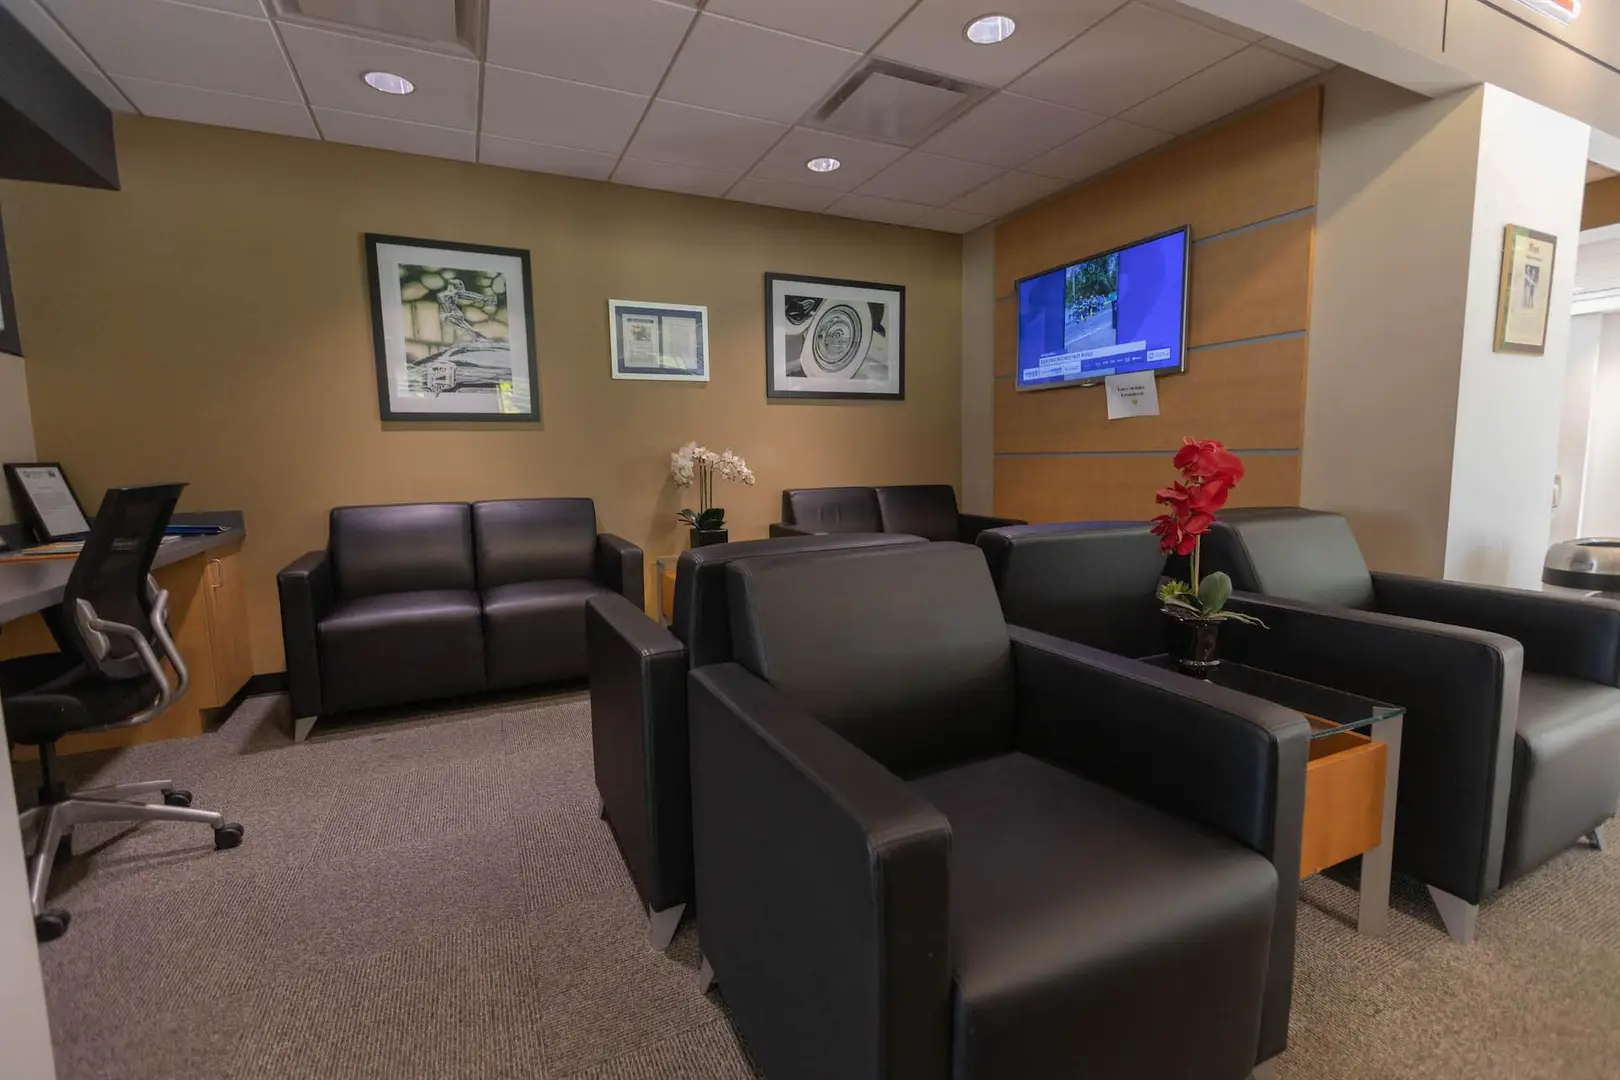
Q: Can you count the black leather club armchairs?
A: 4